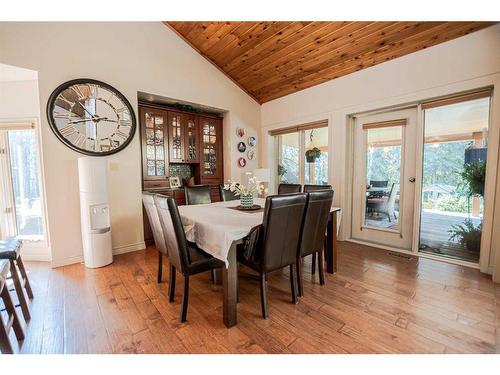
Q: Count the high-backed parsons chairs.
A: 8